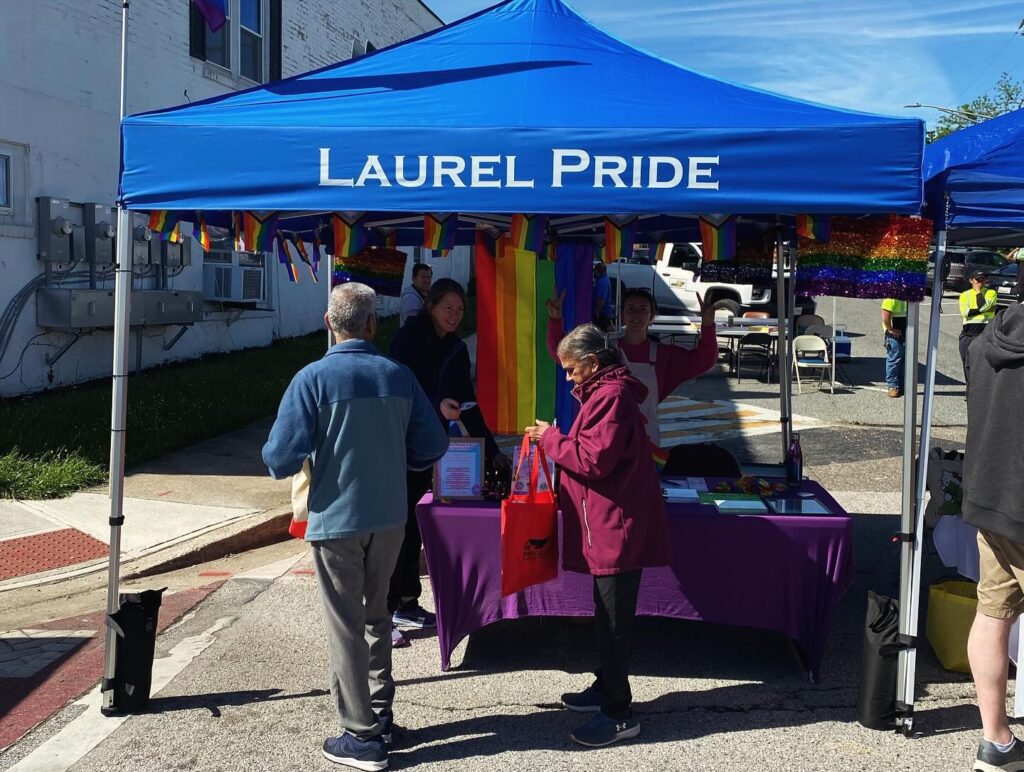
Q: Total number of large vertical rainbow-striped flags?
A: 1